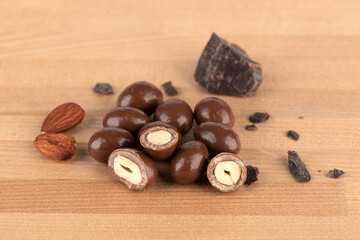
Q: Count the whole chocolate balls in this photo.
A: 7